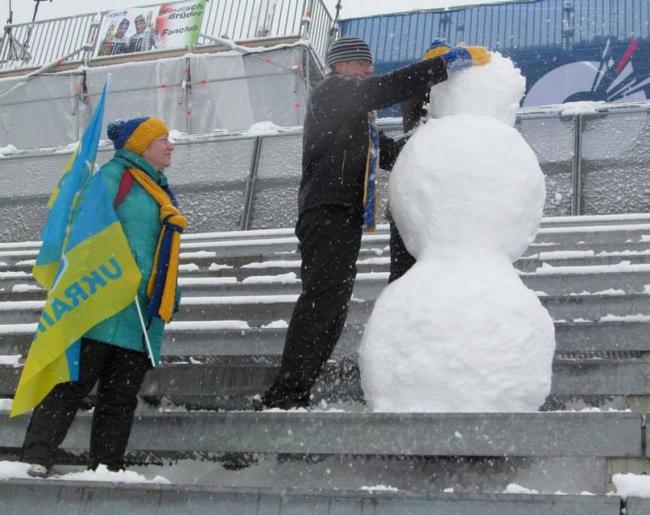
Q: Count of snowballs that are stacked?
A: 3